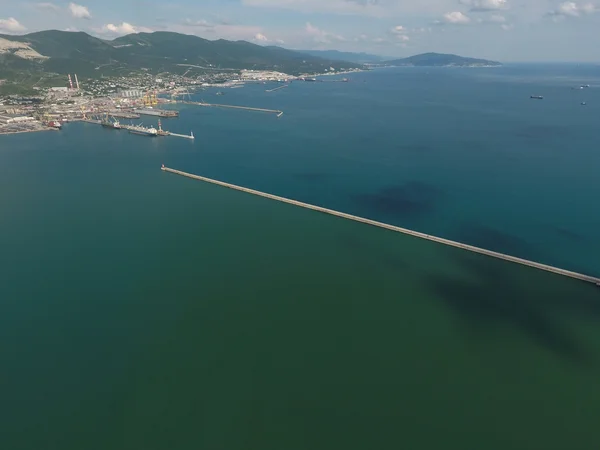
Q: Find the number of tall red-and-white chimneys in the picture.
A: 2